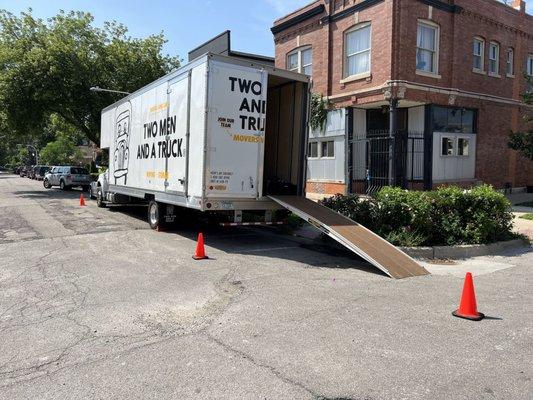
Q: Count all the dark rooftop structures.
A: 1